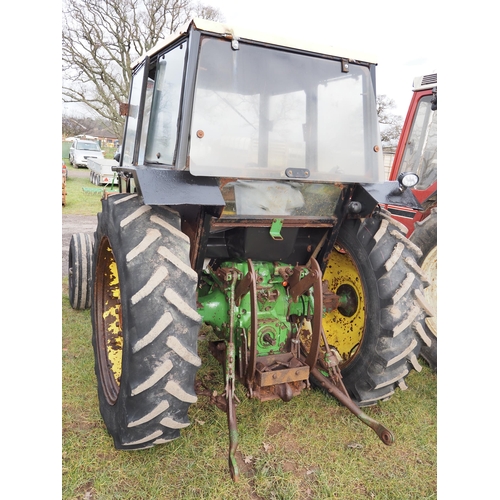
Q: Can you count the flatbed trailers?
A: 1